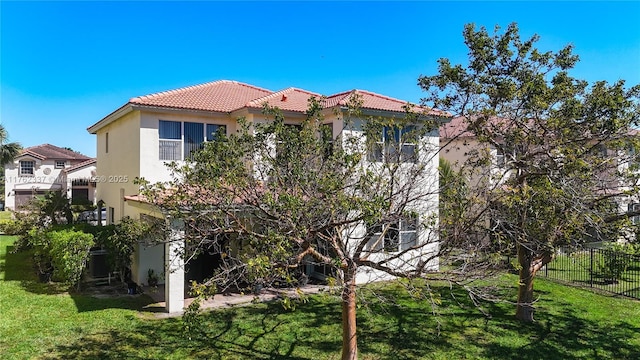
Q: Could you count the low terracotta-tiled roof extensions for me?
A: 1